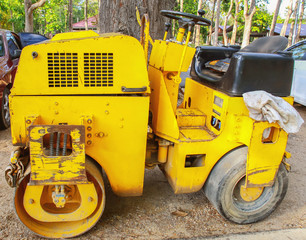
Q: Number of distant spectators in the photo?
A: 0